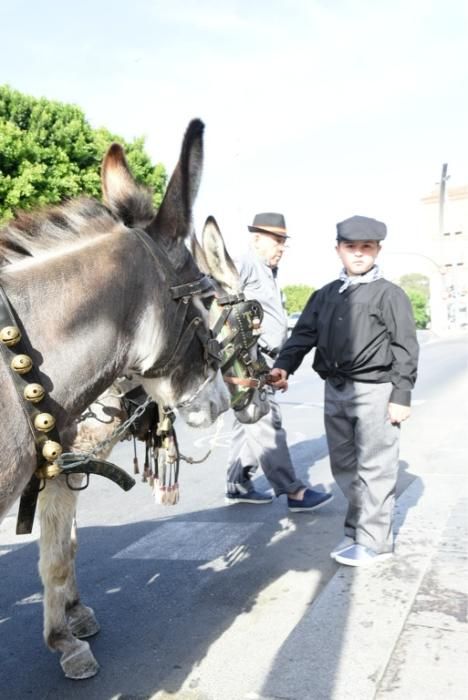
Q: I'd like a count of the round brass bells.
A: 6